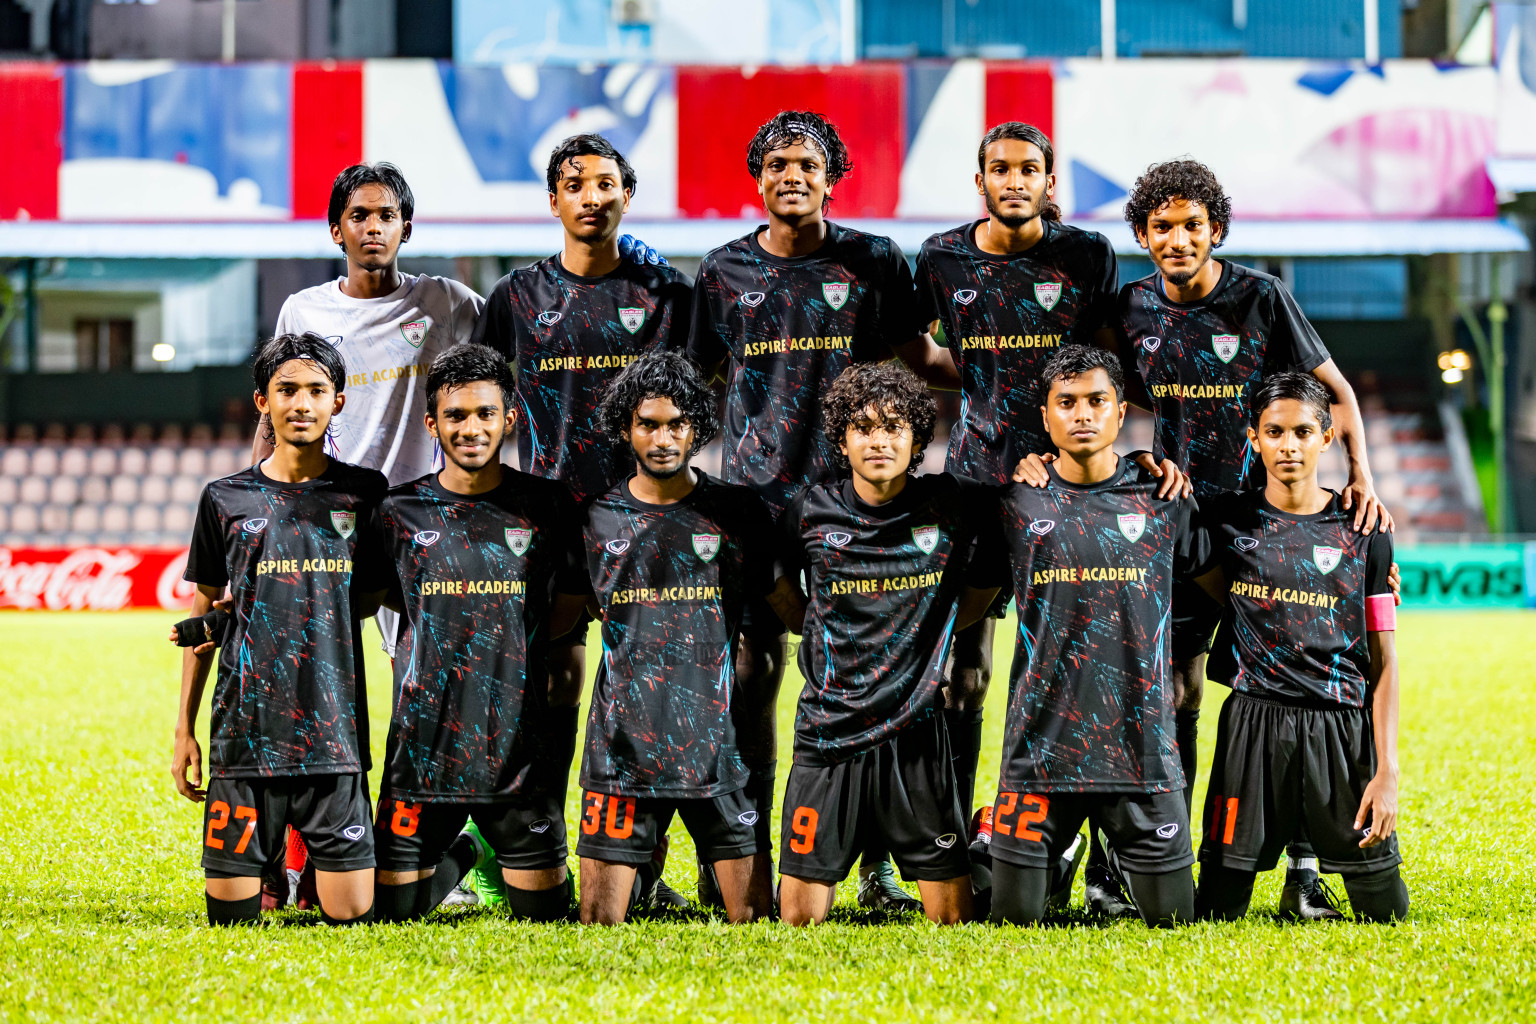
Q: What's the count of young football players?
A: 11